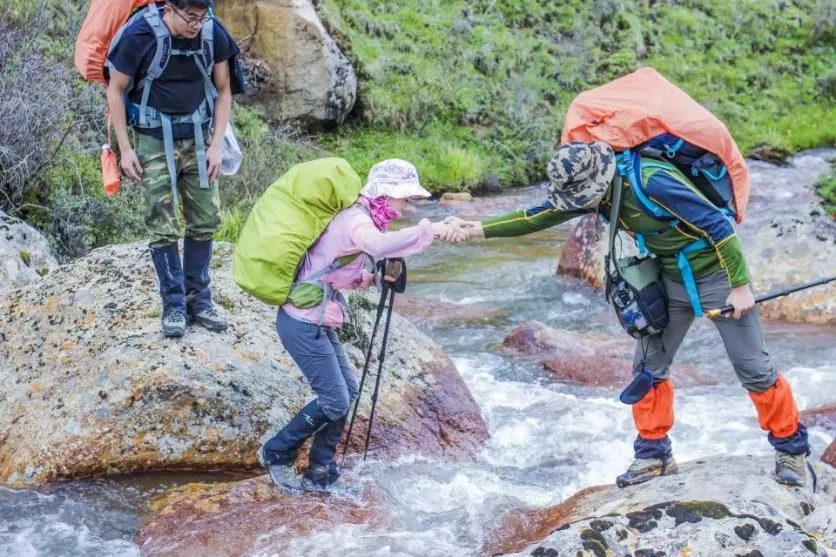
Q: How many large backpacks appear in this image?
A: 3